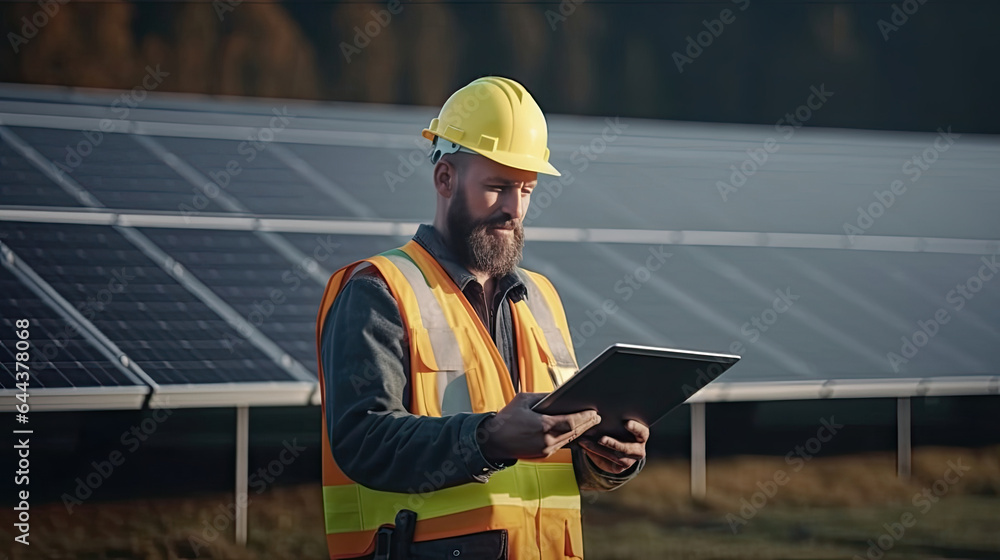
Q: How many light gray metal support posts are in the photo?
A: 3